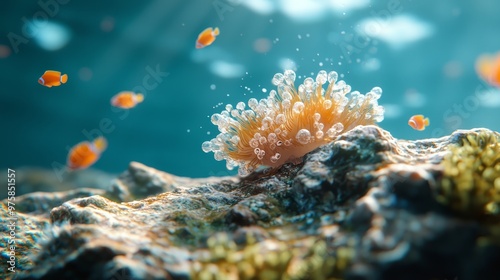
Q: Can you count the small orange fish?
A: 6